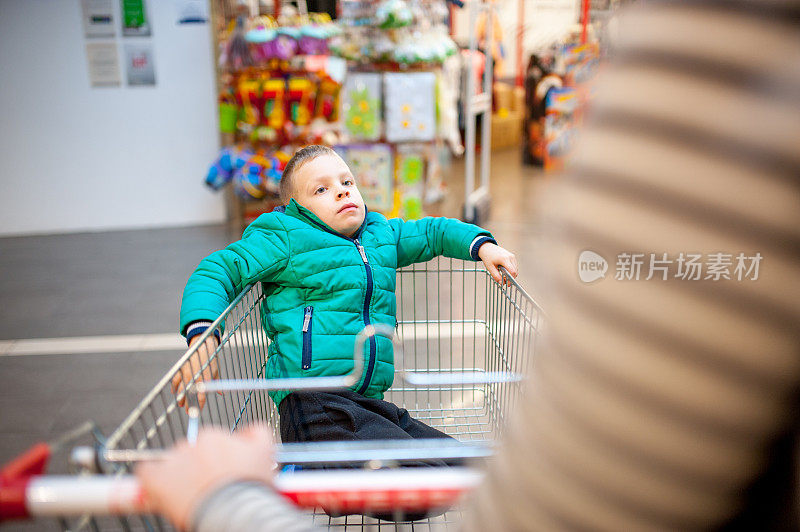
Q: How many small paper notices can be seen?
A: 5